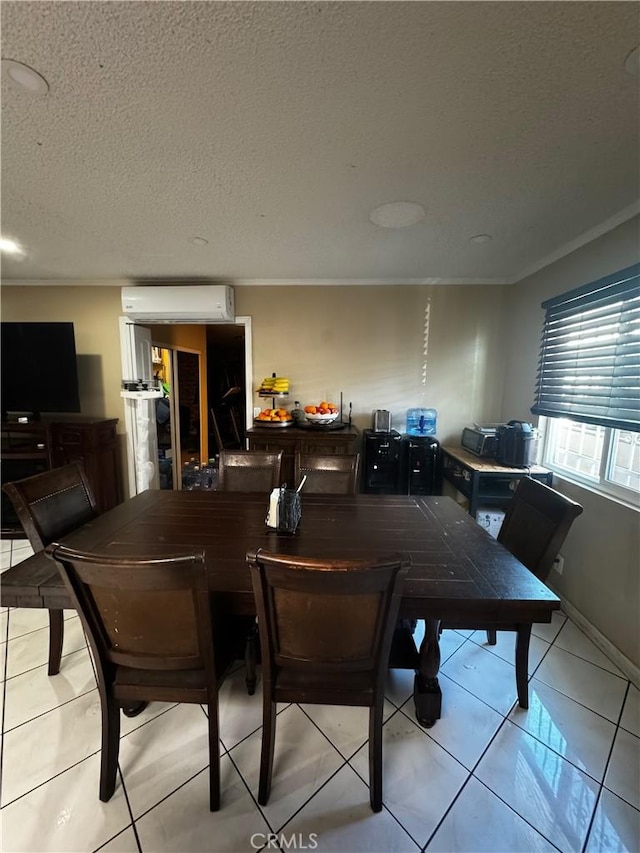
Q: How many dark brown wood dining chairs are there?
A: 6